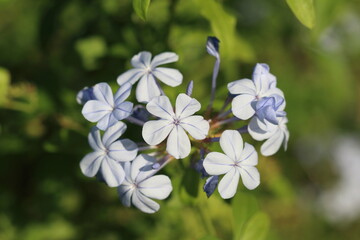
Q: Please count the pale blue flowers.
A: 8